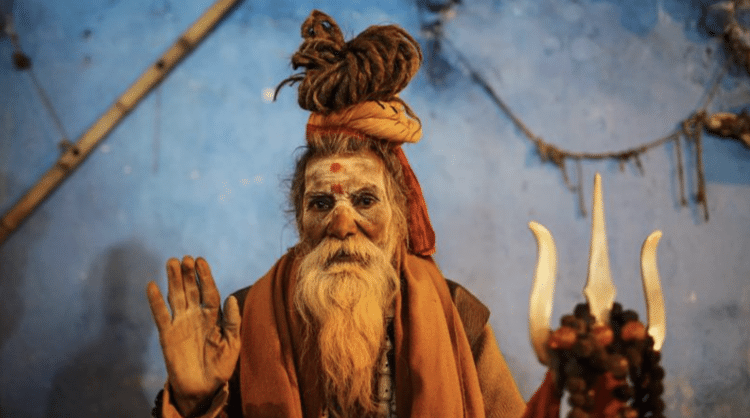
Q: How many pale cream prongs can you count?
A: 3